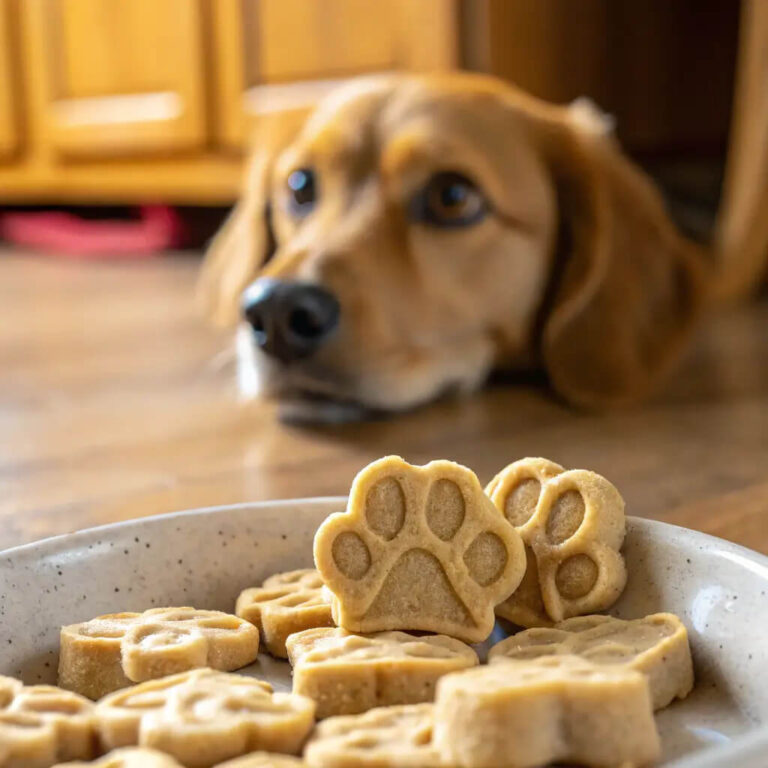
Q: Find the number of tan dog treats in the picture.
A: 12